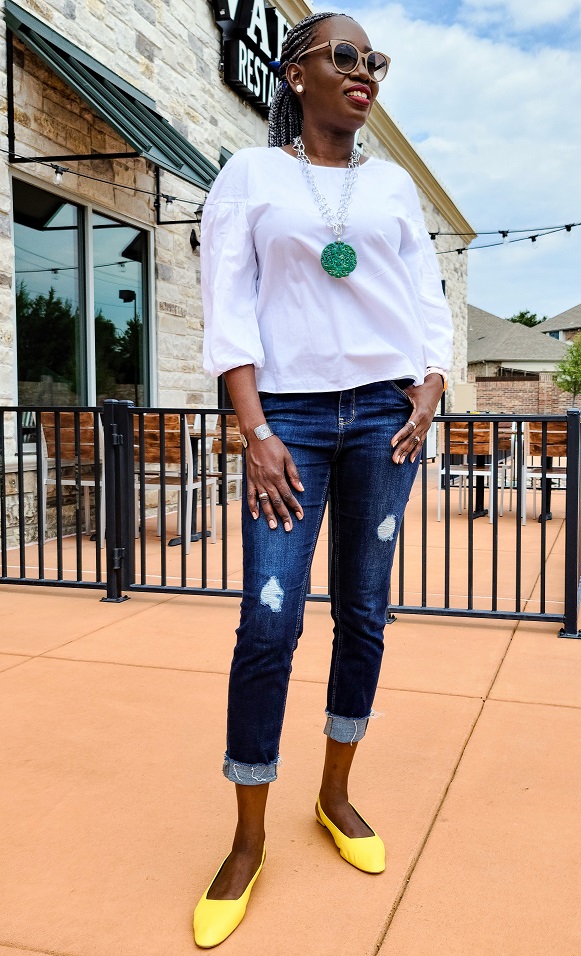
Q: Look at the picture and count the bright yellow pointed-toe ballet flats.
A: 2